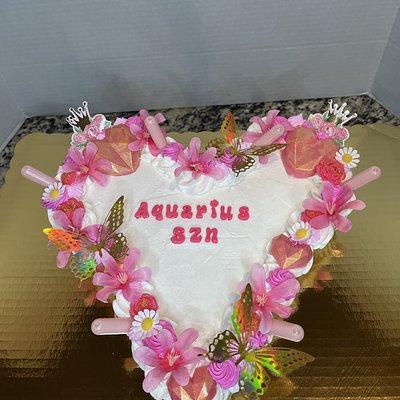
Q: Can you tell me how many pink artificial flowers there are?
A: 9